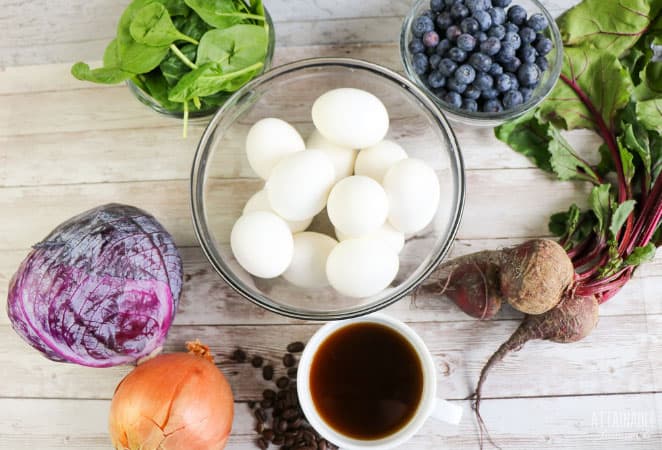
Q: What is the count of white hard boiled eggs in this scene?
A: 12